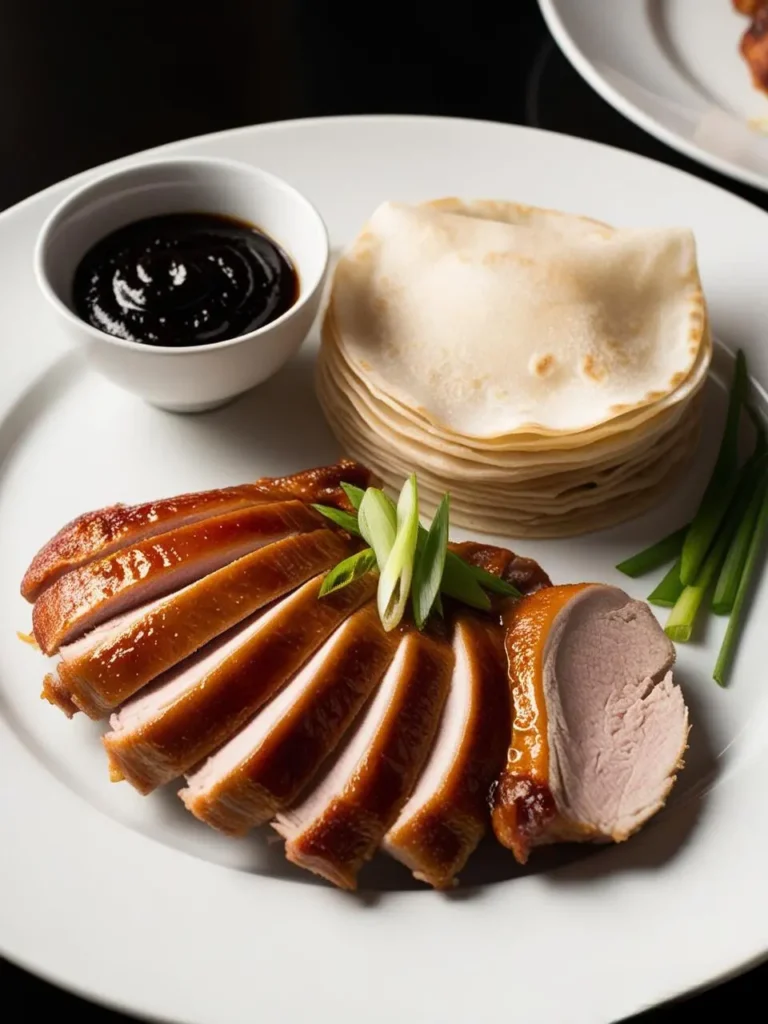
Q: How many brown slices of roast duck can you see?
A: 8